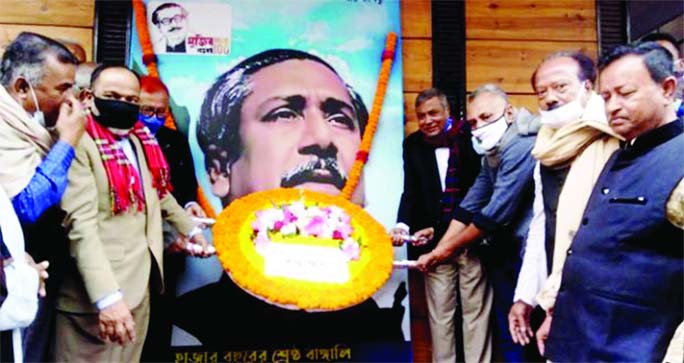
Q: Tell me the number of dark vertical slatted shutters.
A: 3